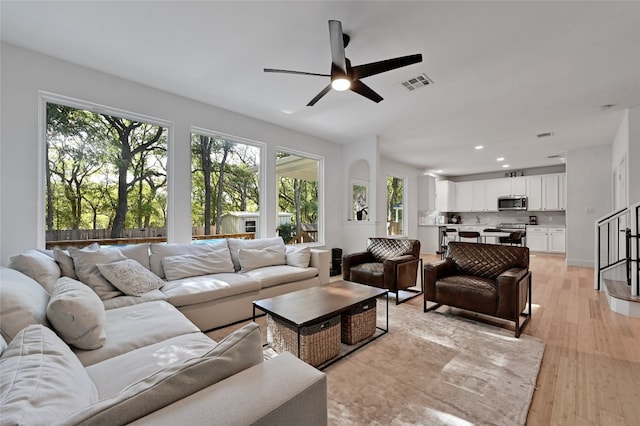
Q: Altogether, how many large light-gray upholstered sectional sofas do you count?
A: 1